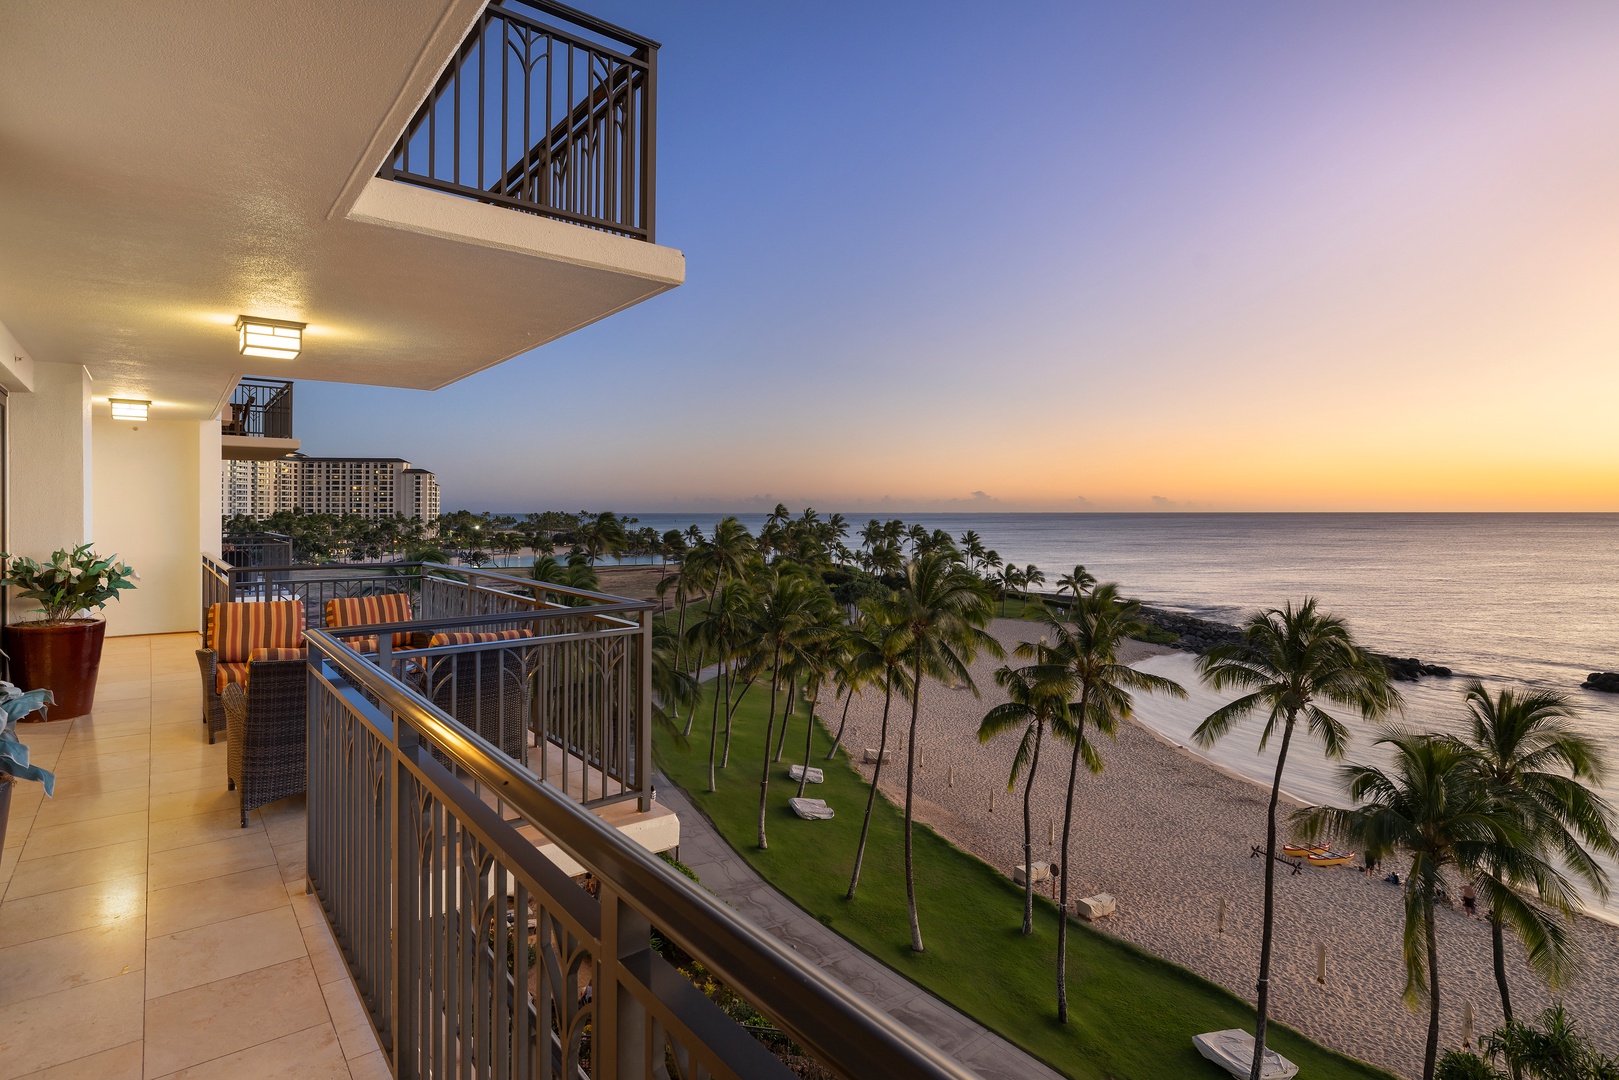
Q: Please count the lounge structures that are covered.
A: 6